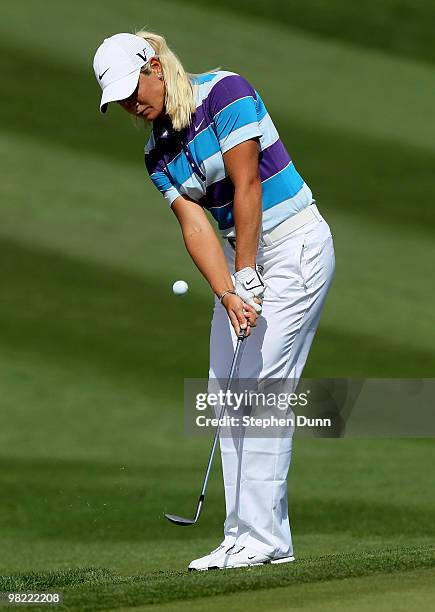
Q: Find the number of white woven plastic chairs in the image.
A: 0